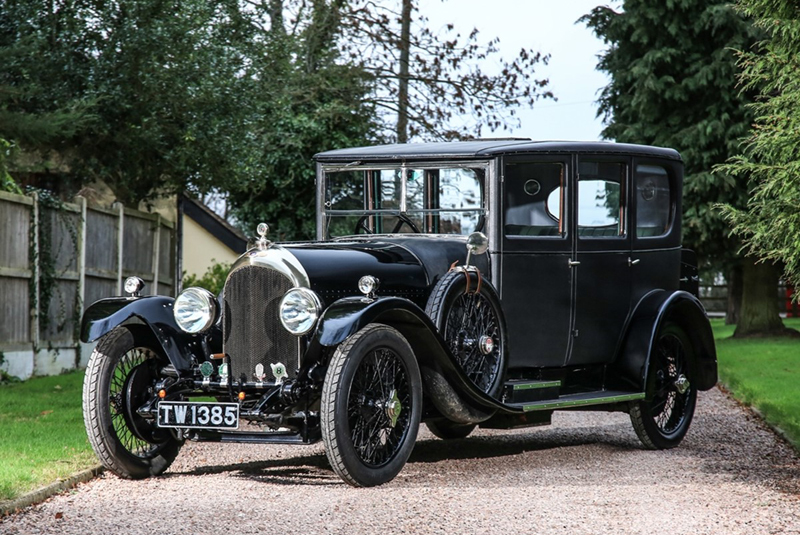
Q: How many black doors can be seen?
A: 2